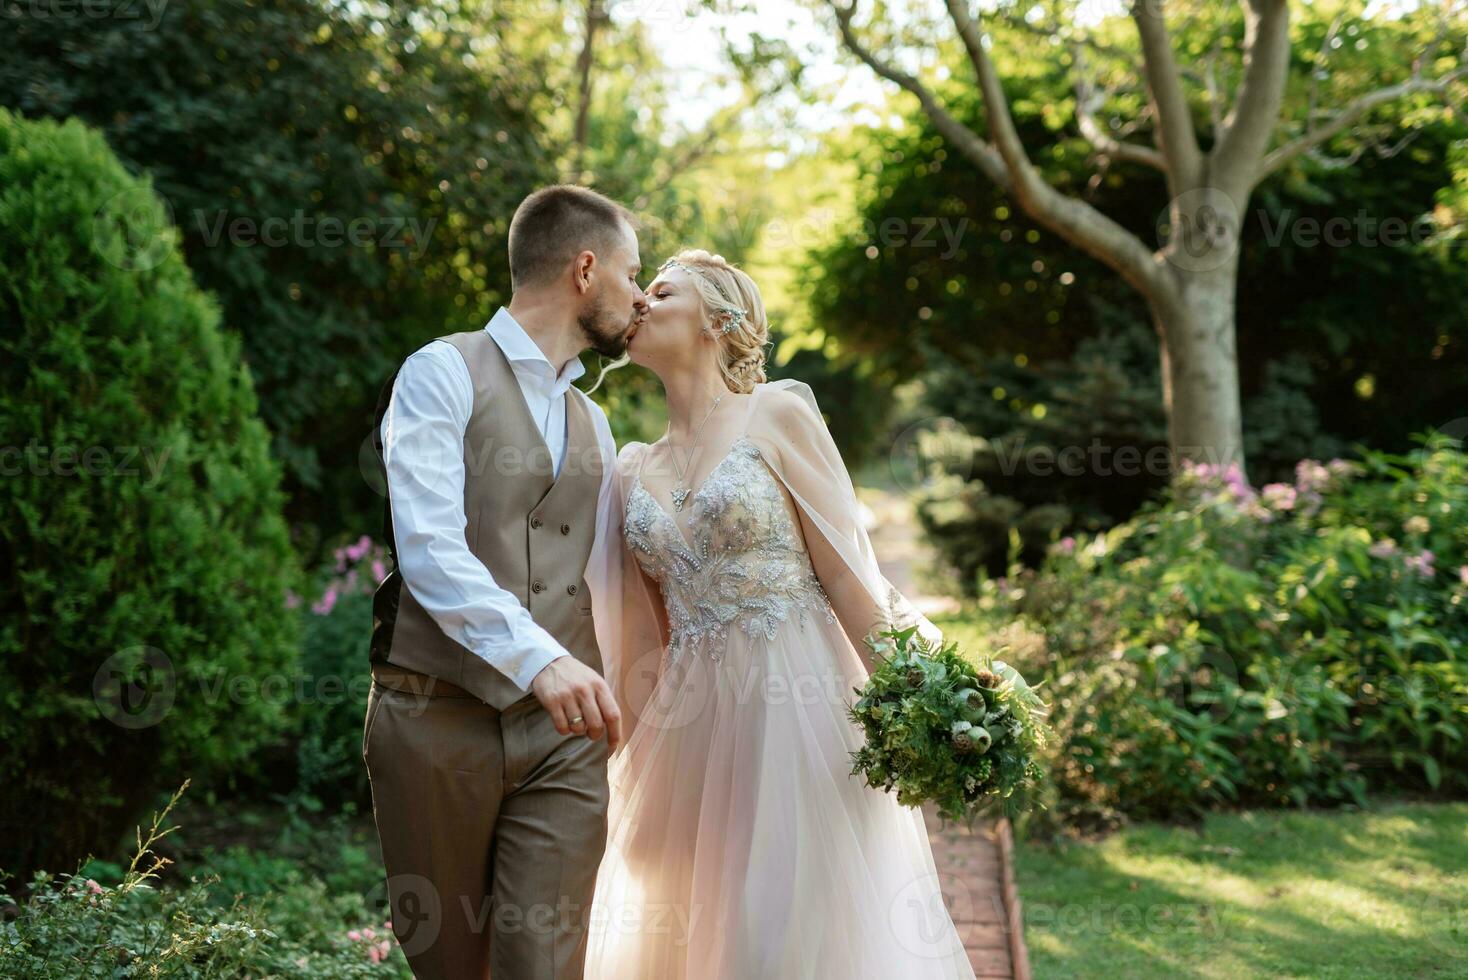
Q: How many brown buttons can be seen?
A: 4